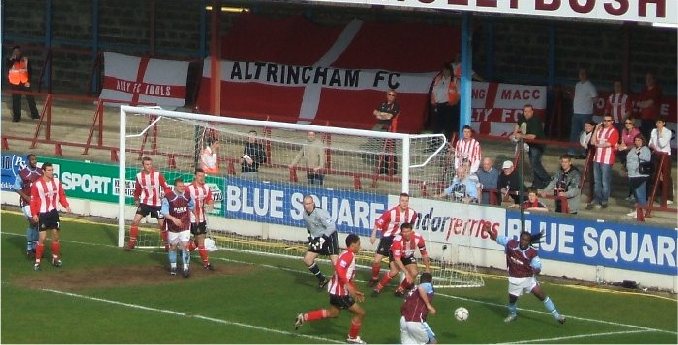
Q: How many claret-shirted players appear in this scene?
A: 4